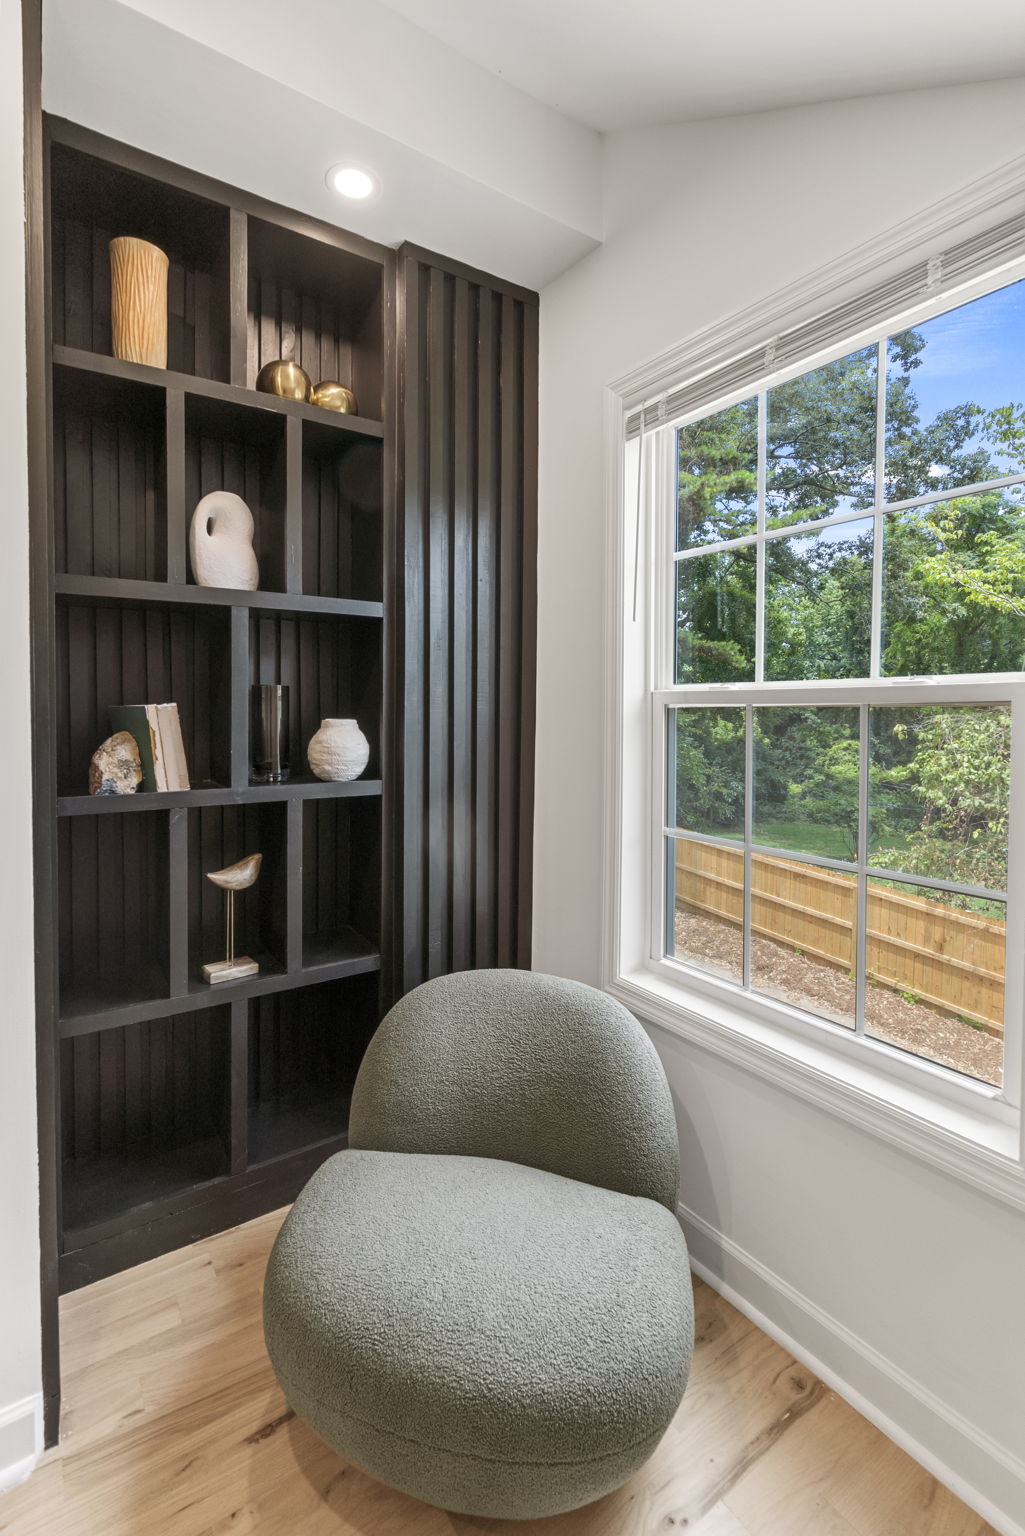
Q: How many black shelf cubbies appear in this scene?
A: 12